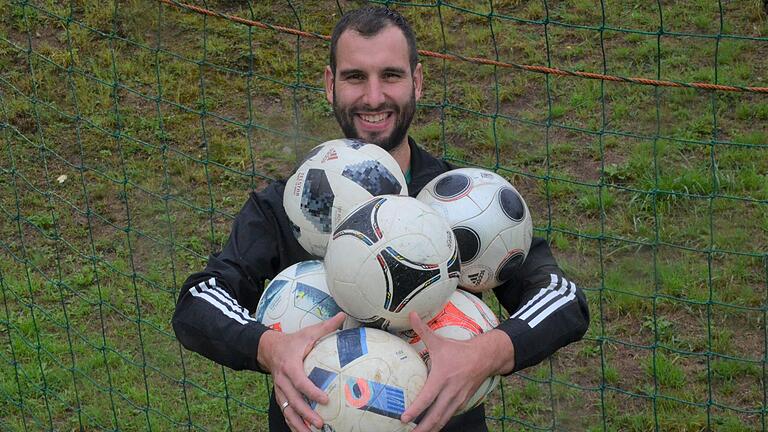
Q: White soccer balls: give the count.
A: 6